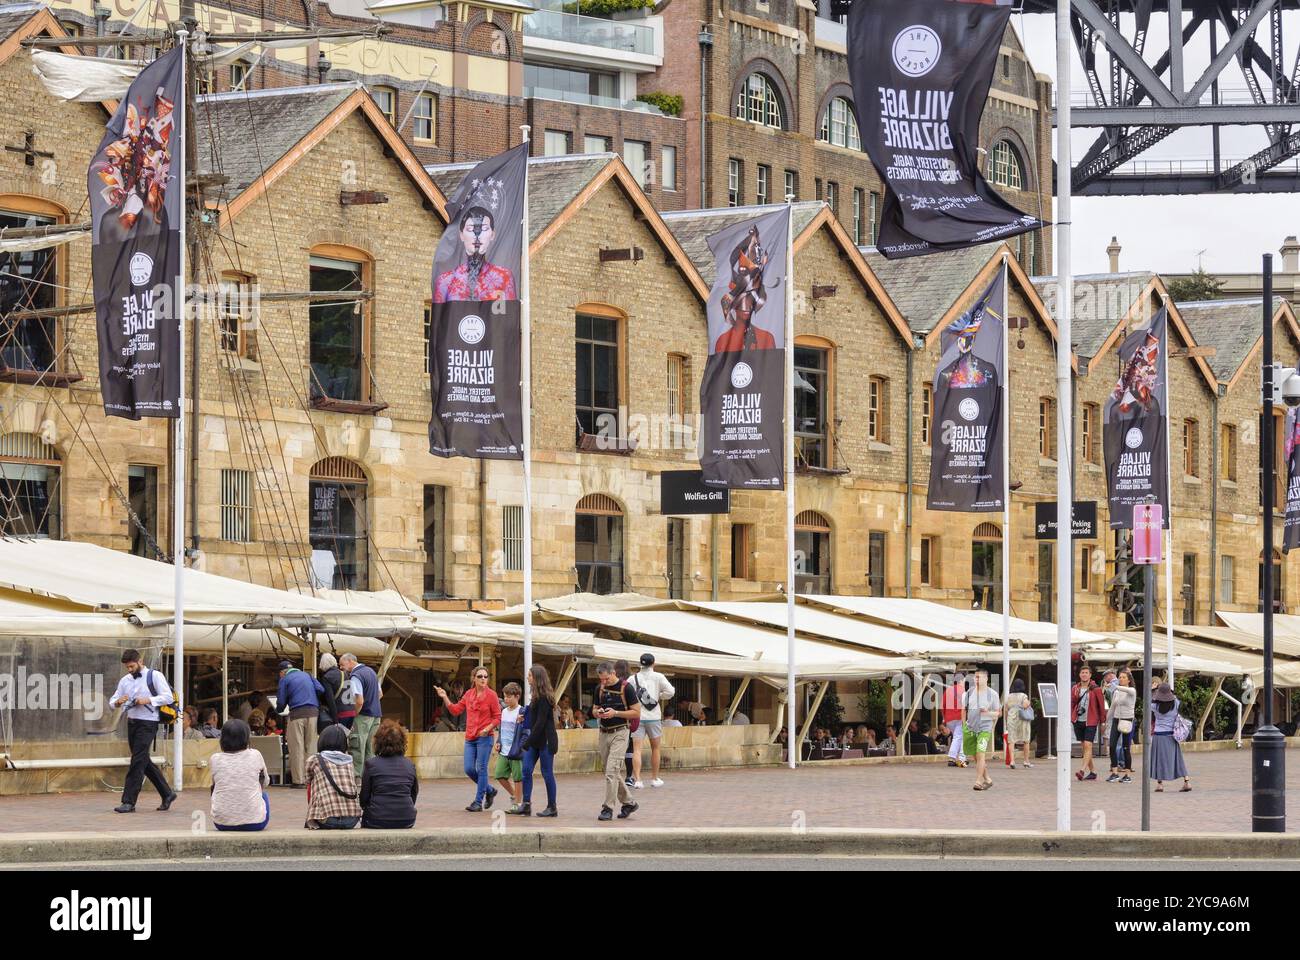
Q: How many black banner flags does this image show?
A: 7